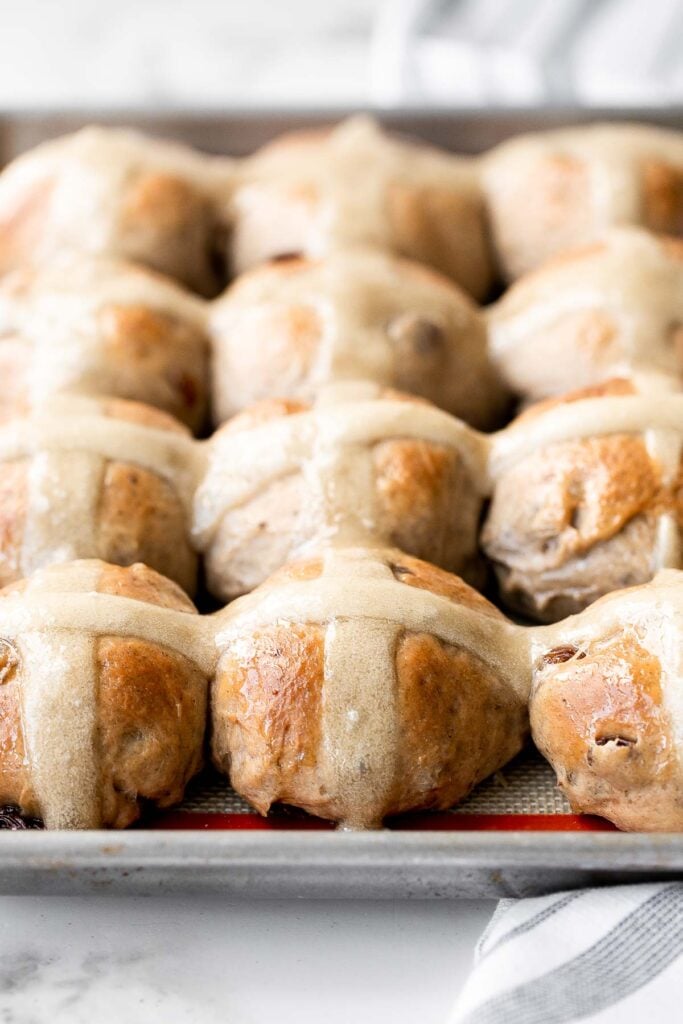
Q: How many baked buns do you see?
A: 12